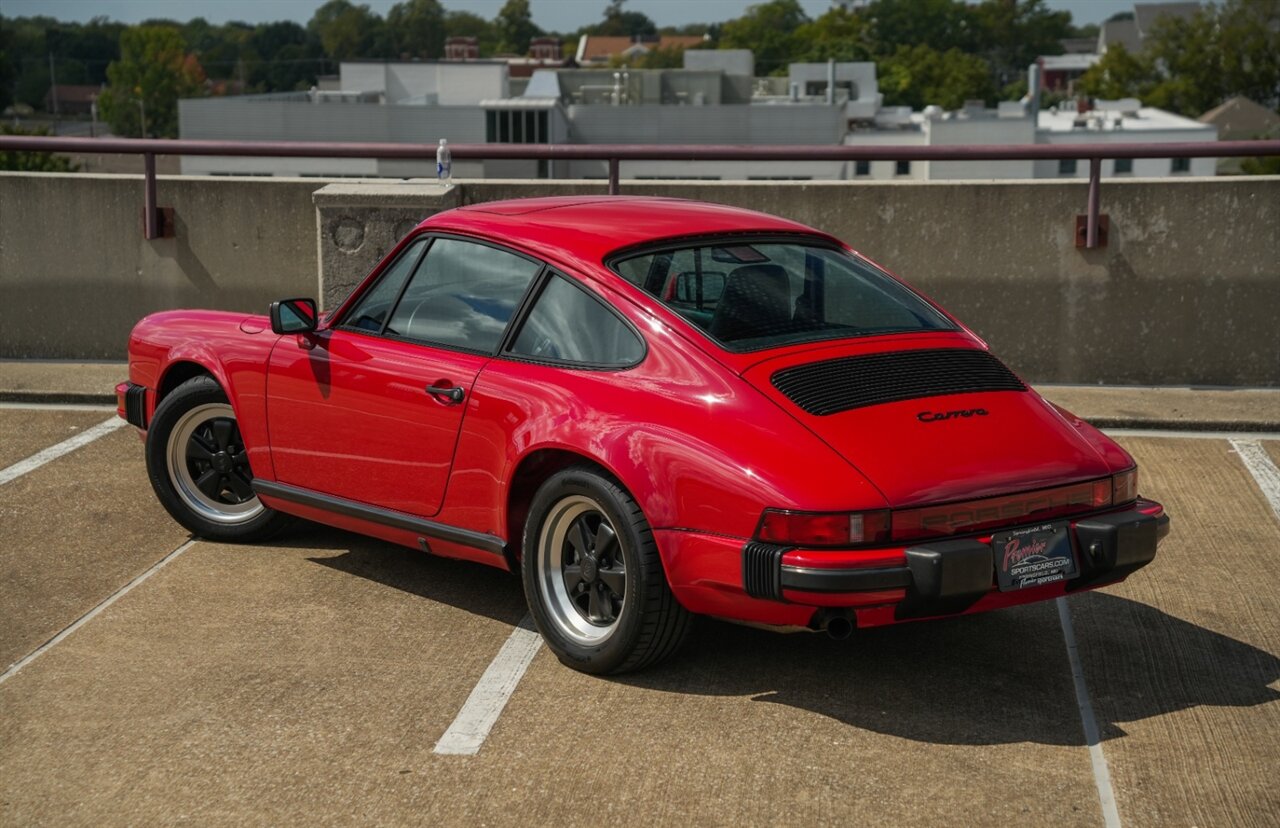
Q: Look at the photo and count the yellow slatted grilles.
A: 0